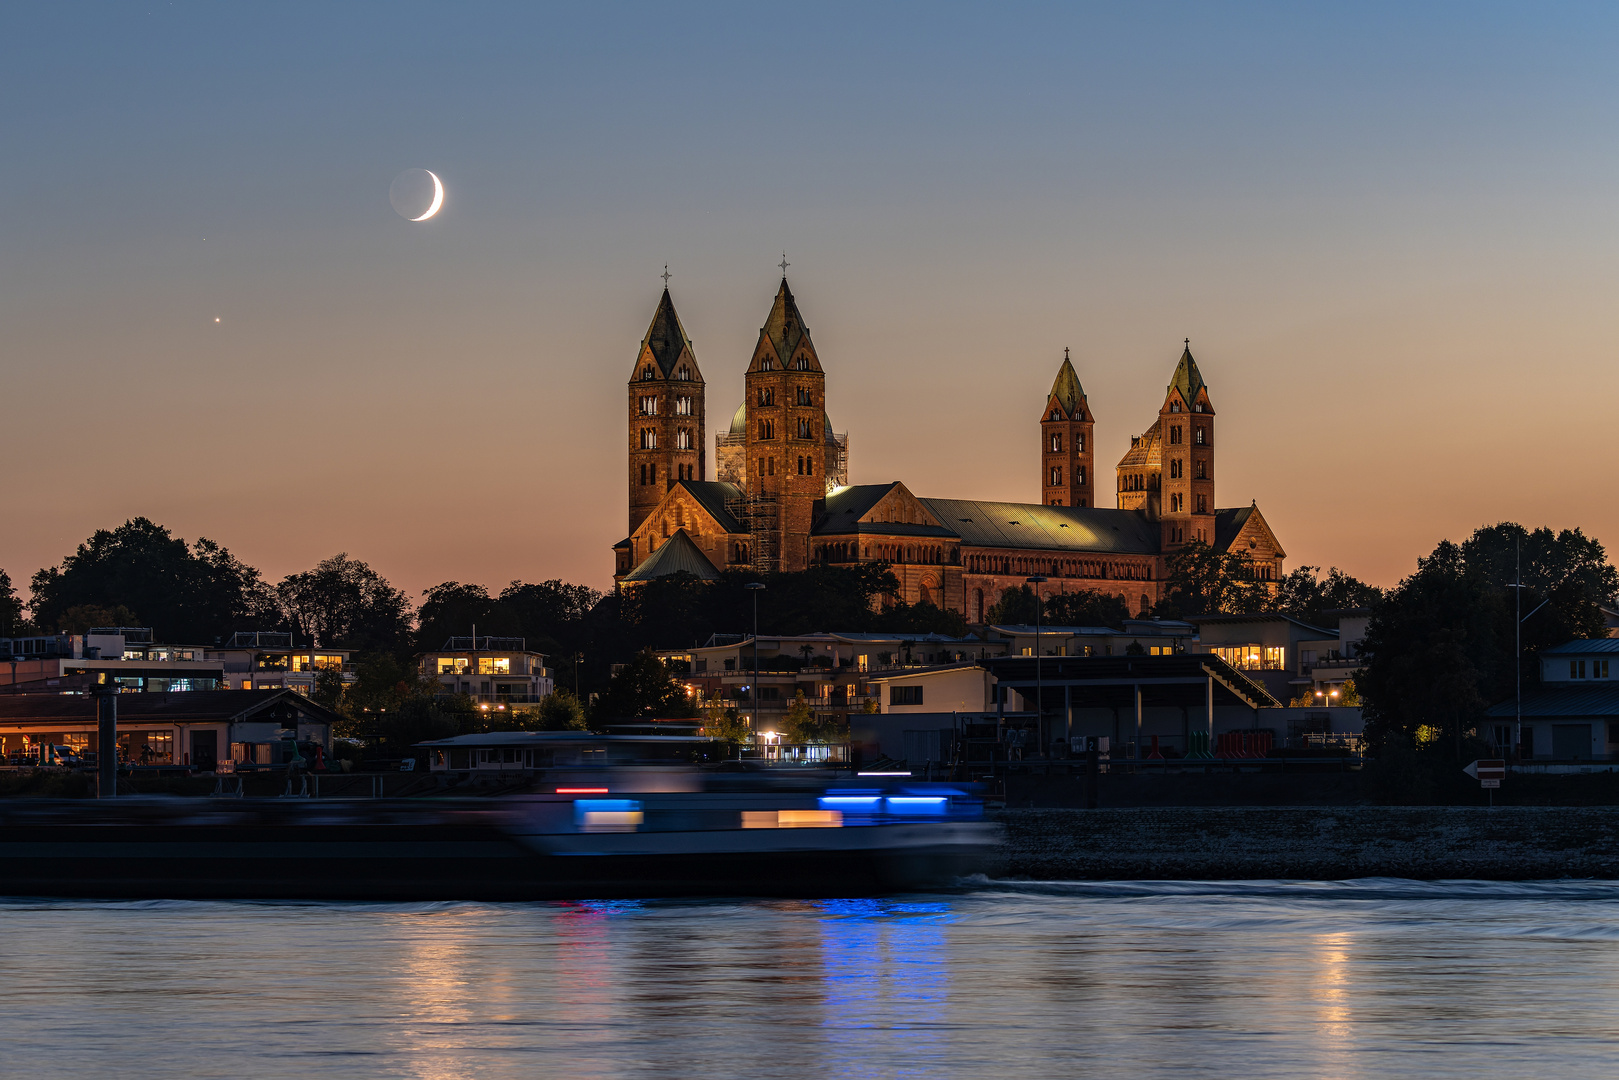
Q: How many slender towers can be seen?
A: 4